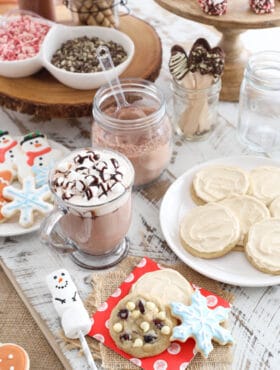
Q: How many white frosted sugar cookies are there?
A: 7